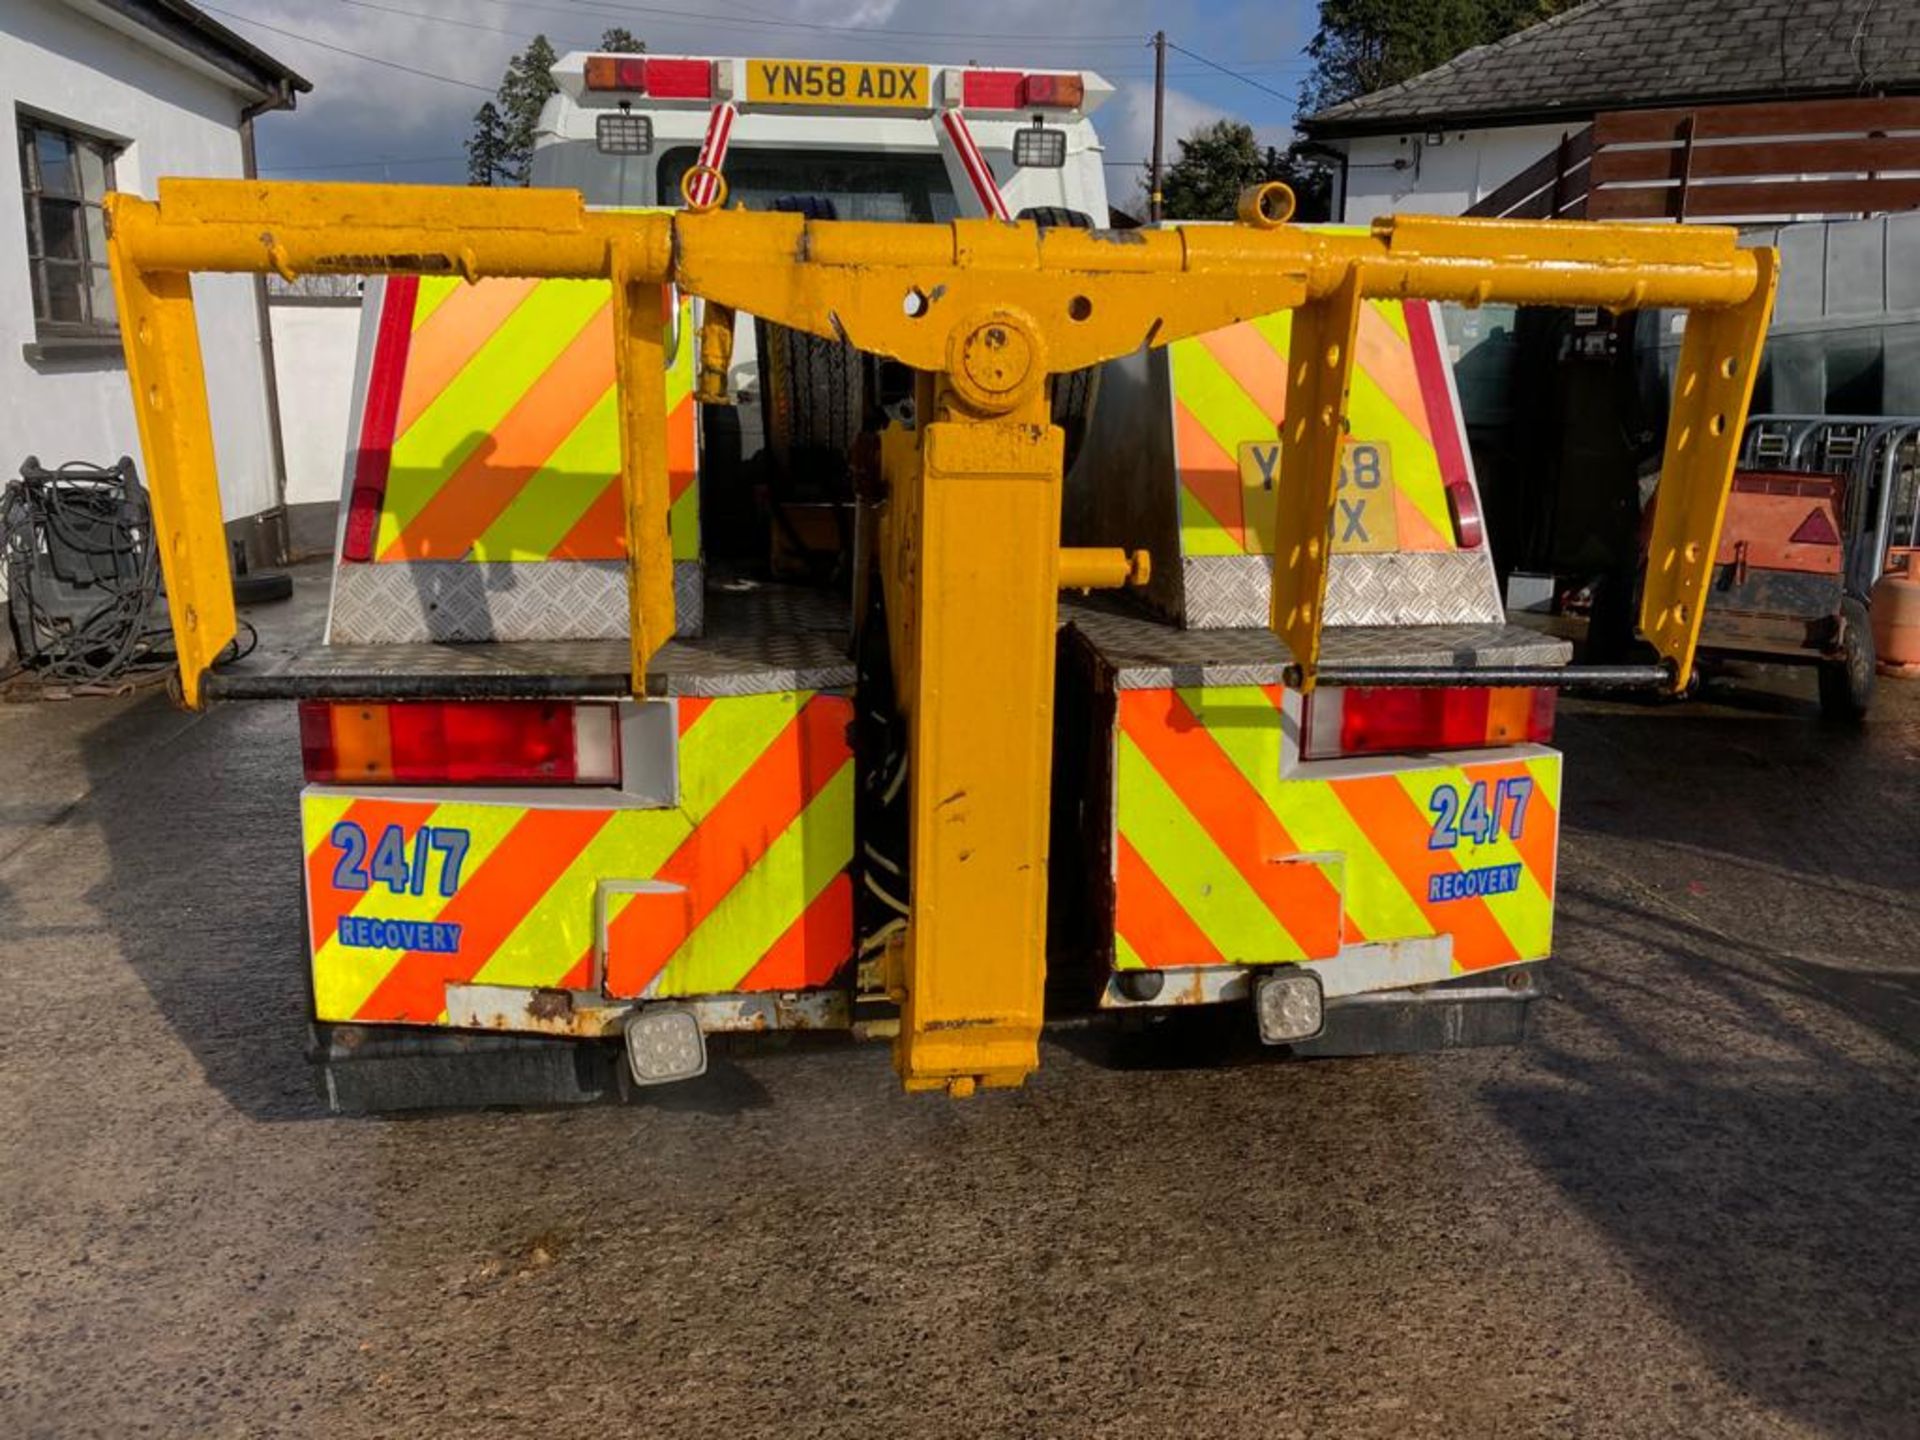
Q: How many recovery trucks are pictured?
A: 1